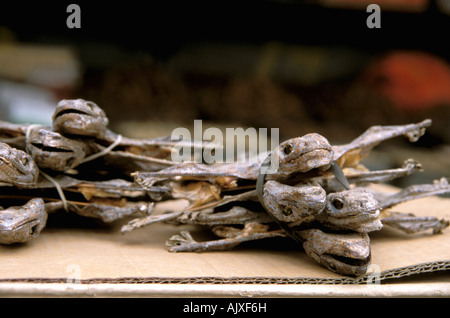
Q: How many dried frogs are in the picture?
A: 8